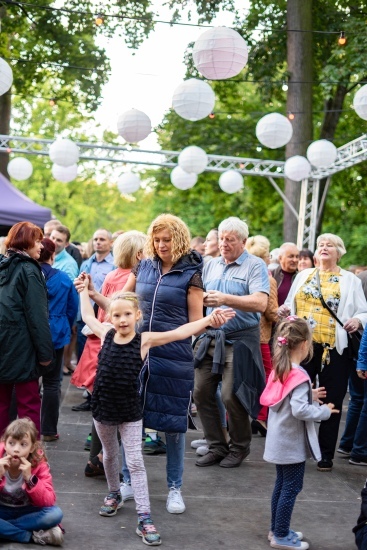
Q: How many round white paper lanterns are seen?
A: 15